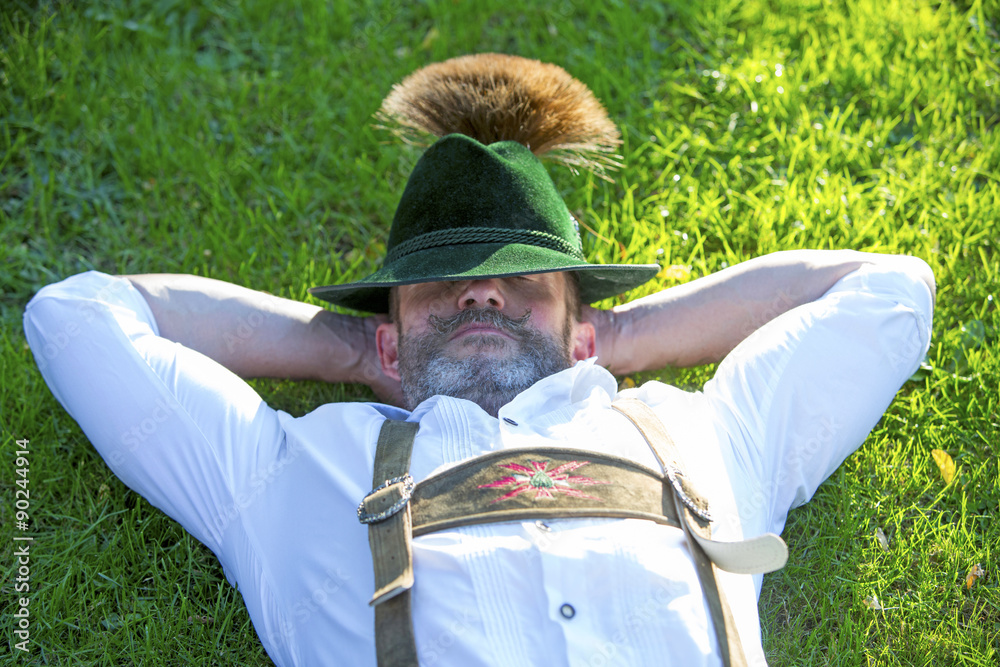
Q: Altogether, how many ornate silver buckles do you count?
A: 2